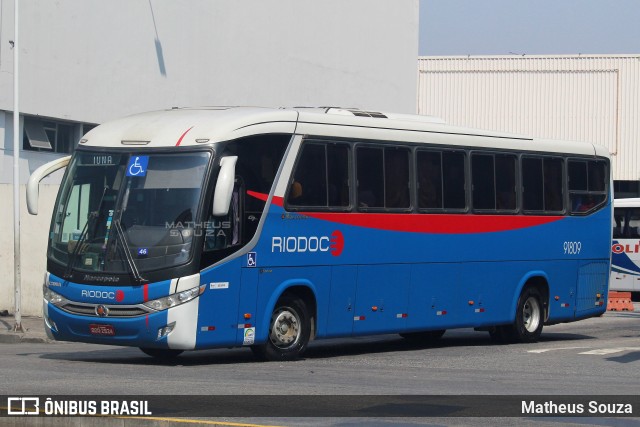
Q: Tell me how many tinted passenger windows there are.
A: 6